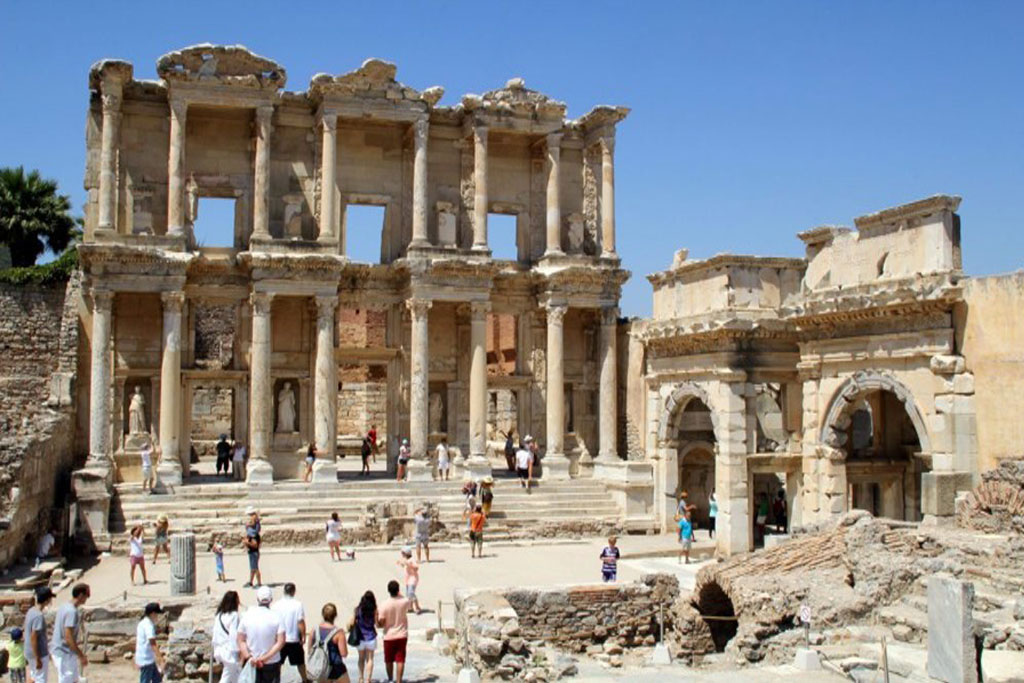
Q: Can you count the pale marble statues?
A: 2